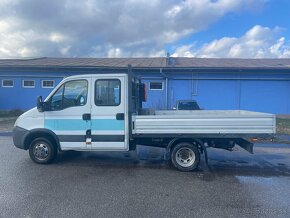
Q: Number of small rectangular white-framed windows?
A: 4